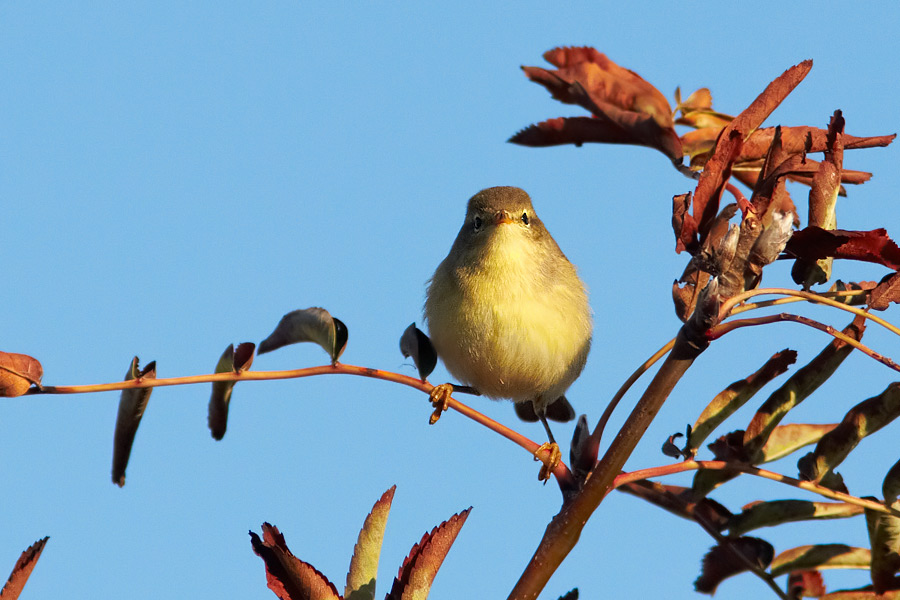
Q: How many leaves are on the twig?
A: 5